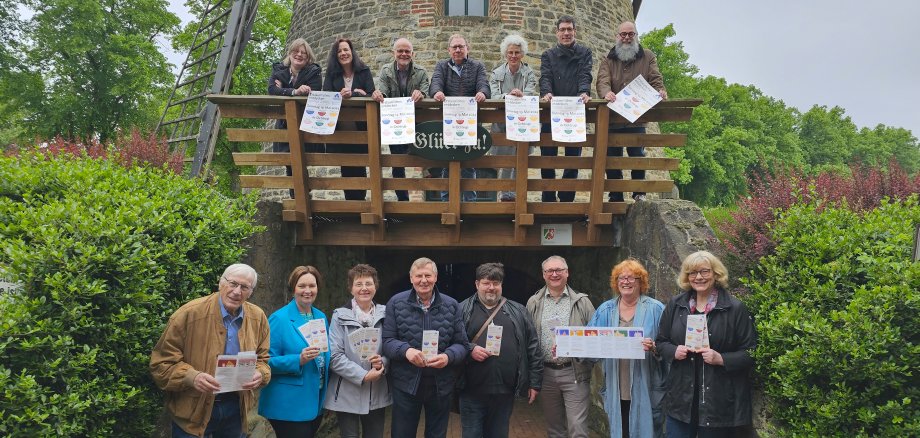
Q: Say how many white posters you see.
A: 6